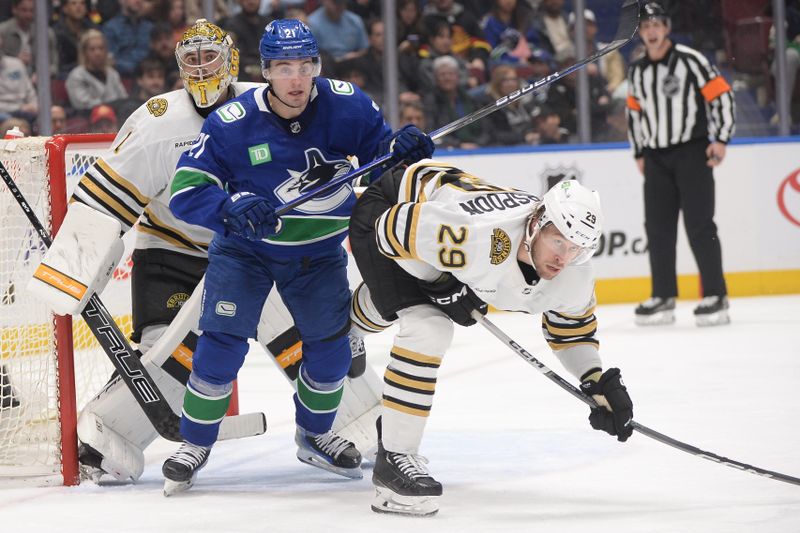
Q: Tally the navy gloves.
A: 2